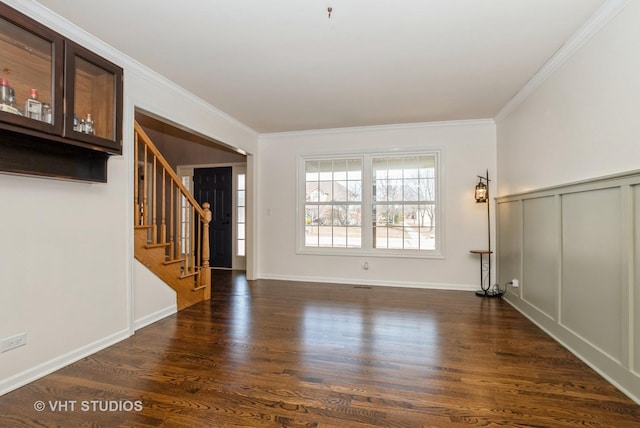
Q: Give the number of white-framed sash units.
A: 2